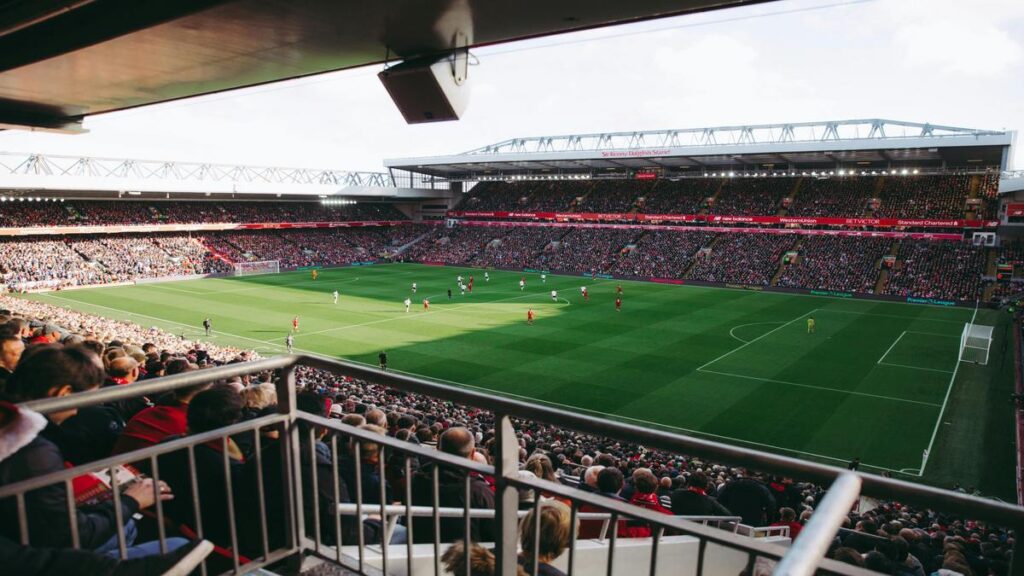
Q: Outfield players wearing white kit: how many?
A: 10